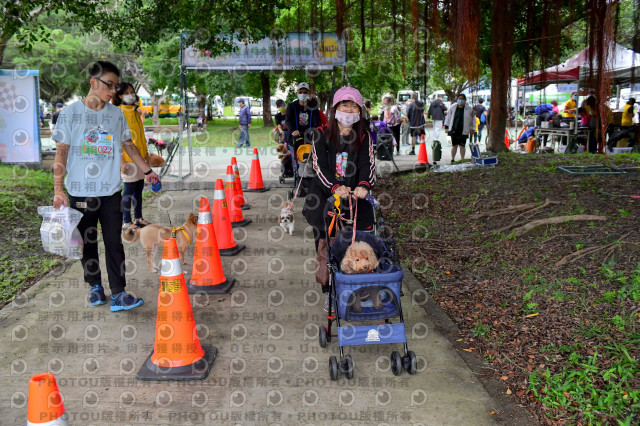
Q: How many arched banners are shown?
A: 1